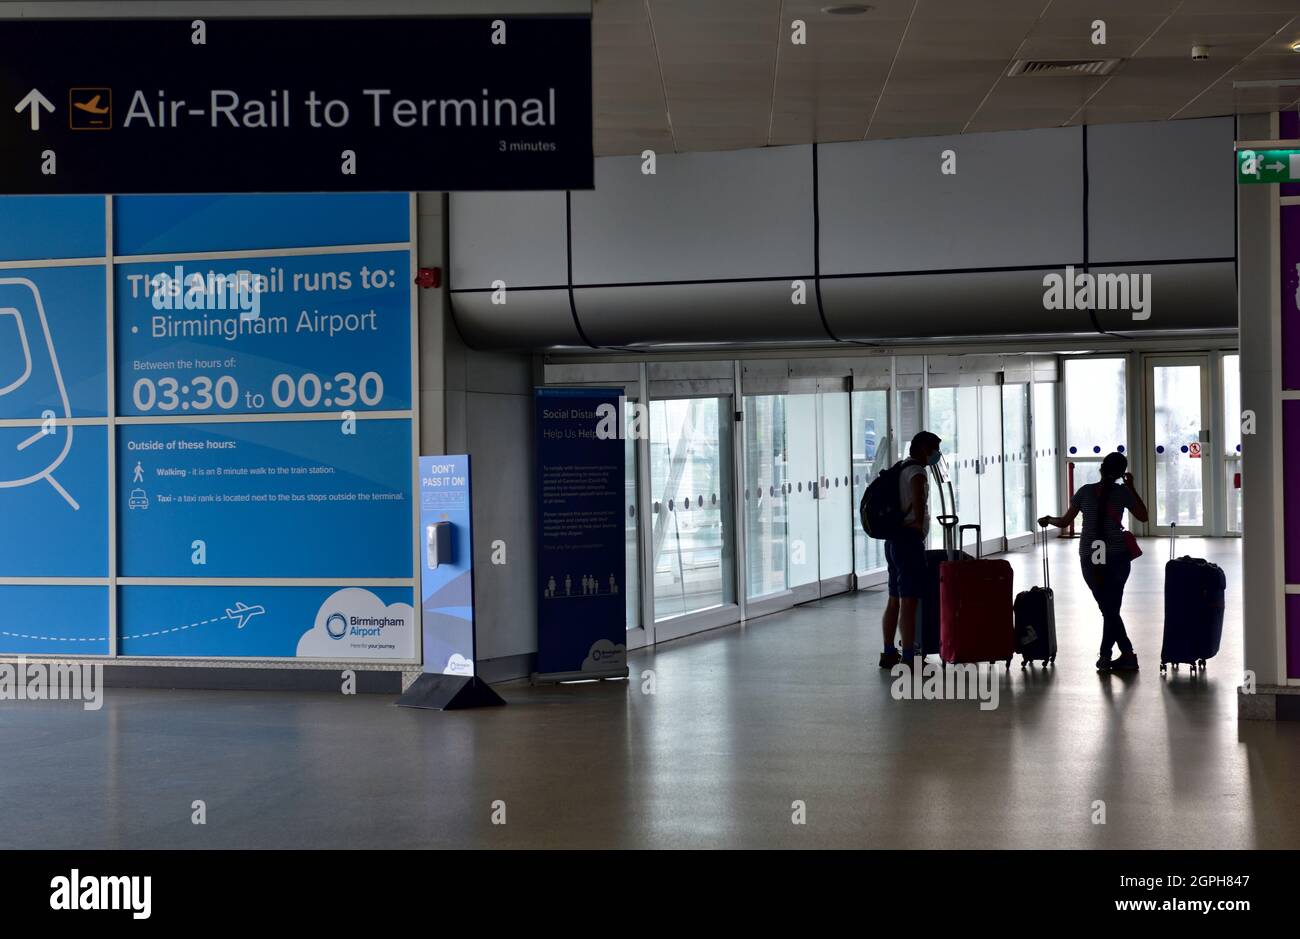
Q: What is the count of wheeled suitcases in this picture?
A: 4